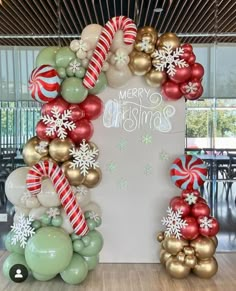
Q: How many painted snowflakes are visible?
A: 6